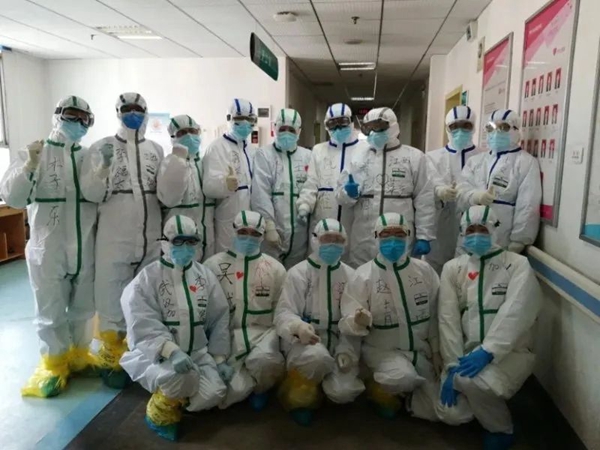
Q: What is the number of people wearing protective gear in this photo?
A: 14